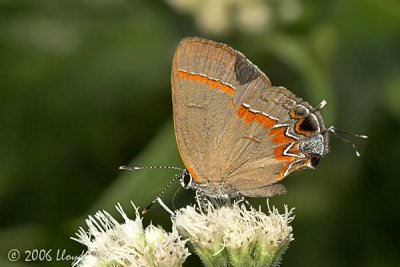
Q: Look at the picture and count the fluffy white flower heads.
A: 2